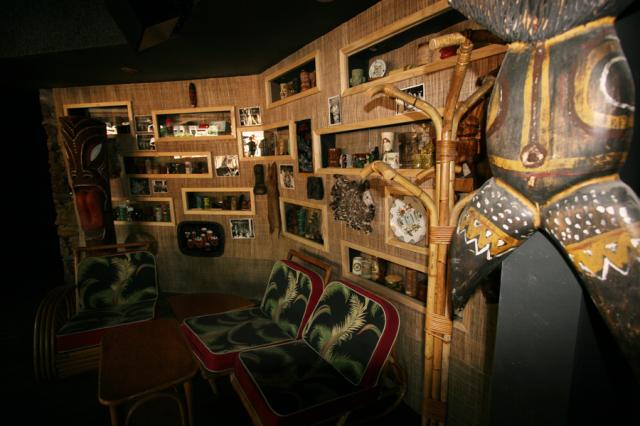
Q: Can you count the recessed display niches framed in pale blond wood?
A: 12